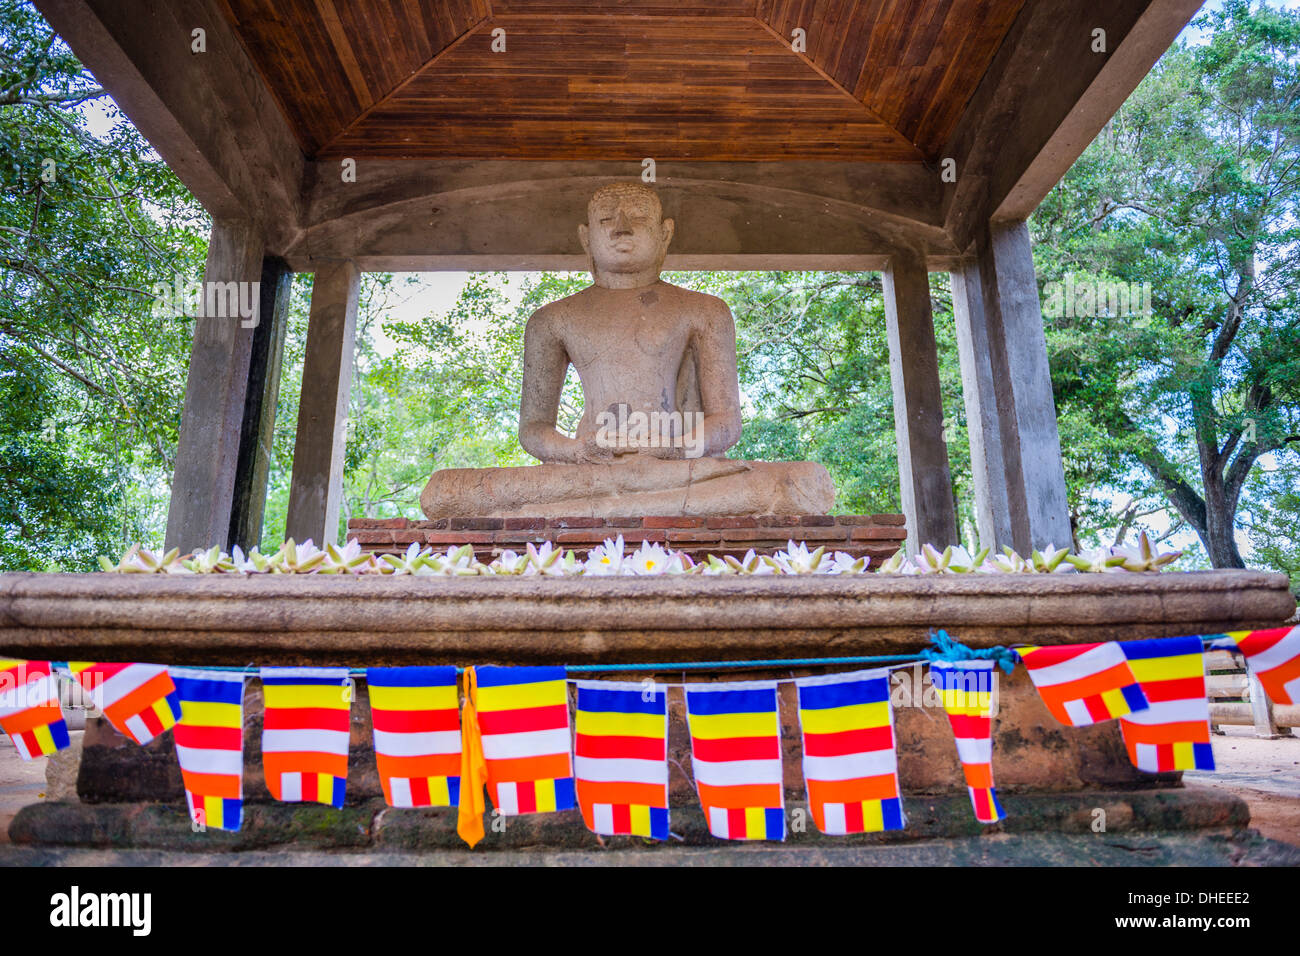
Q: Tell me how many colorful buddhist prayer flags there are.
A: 13